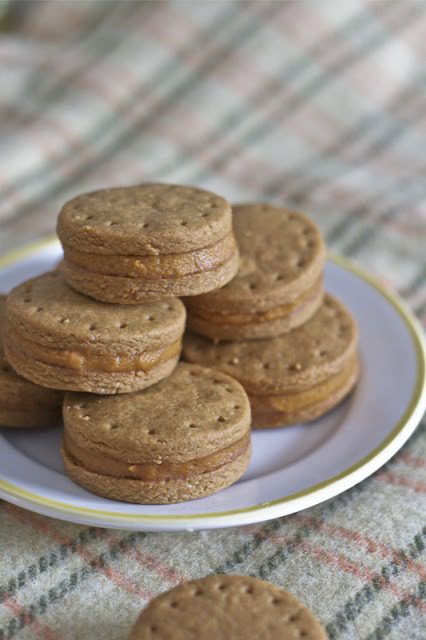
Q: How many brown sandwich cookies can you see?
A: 7